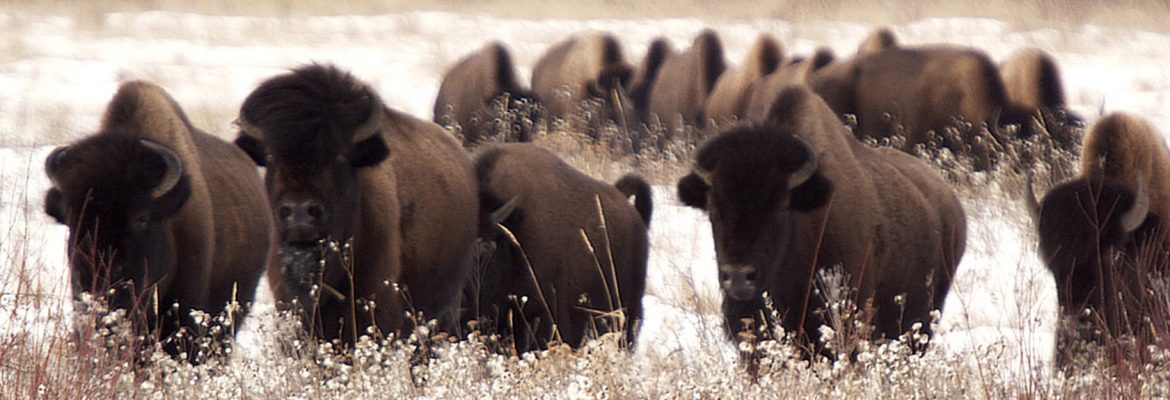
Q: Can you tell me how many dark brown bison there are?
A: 14